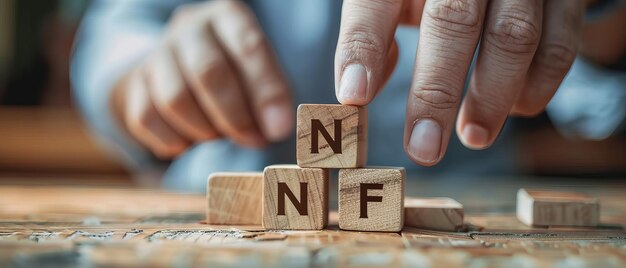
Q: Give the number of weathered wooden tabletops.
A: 1